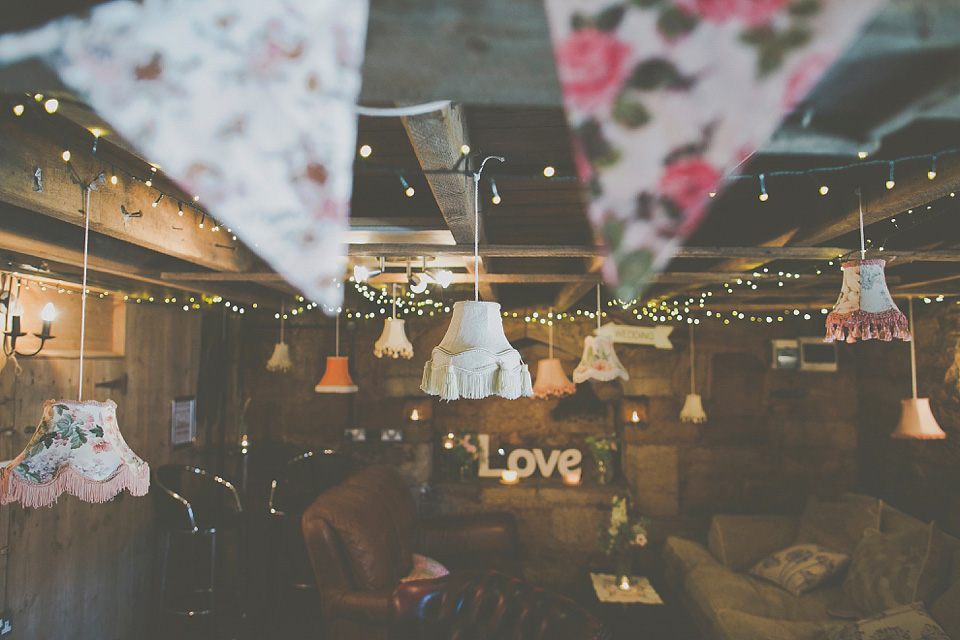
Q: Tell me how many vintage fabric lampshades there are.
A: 10